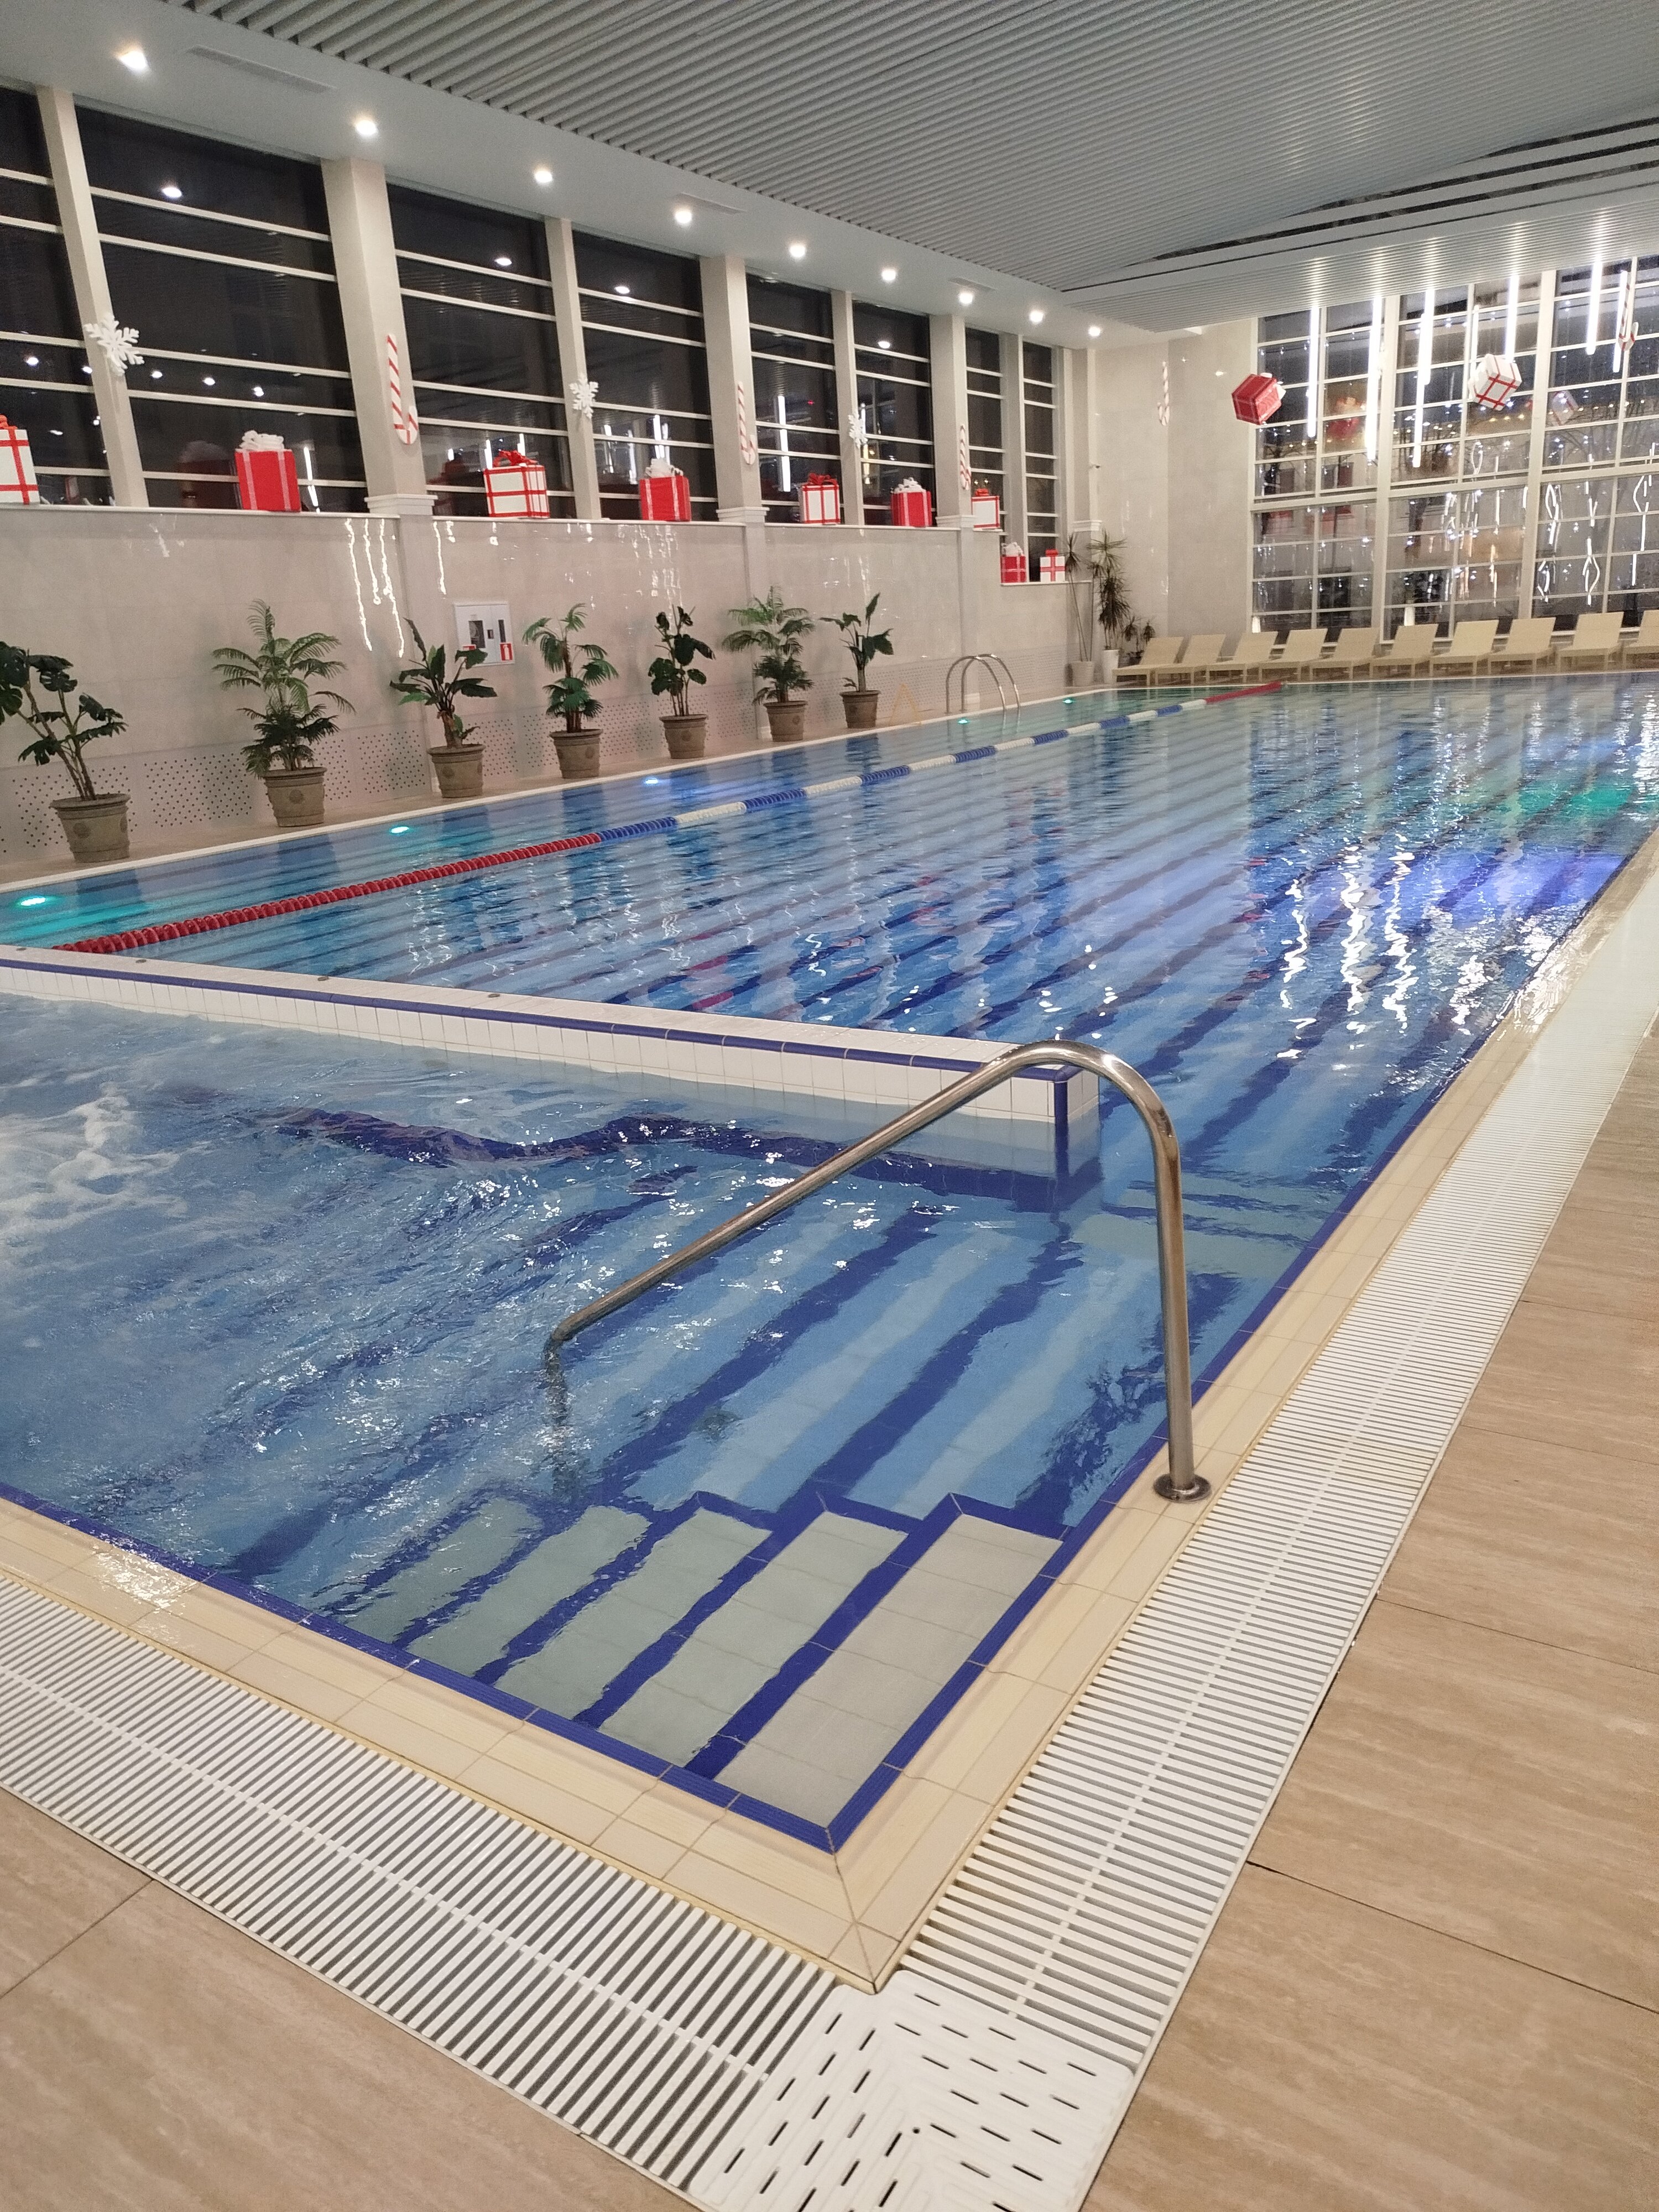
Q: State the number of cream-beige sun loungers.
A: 10